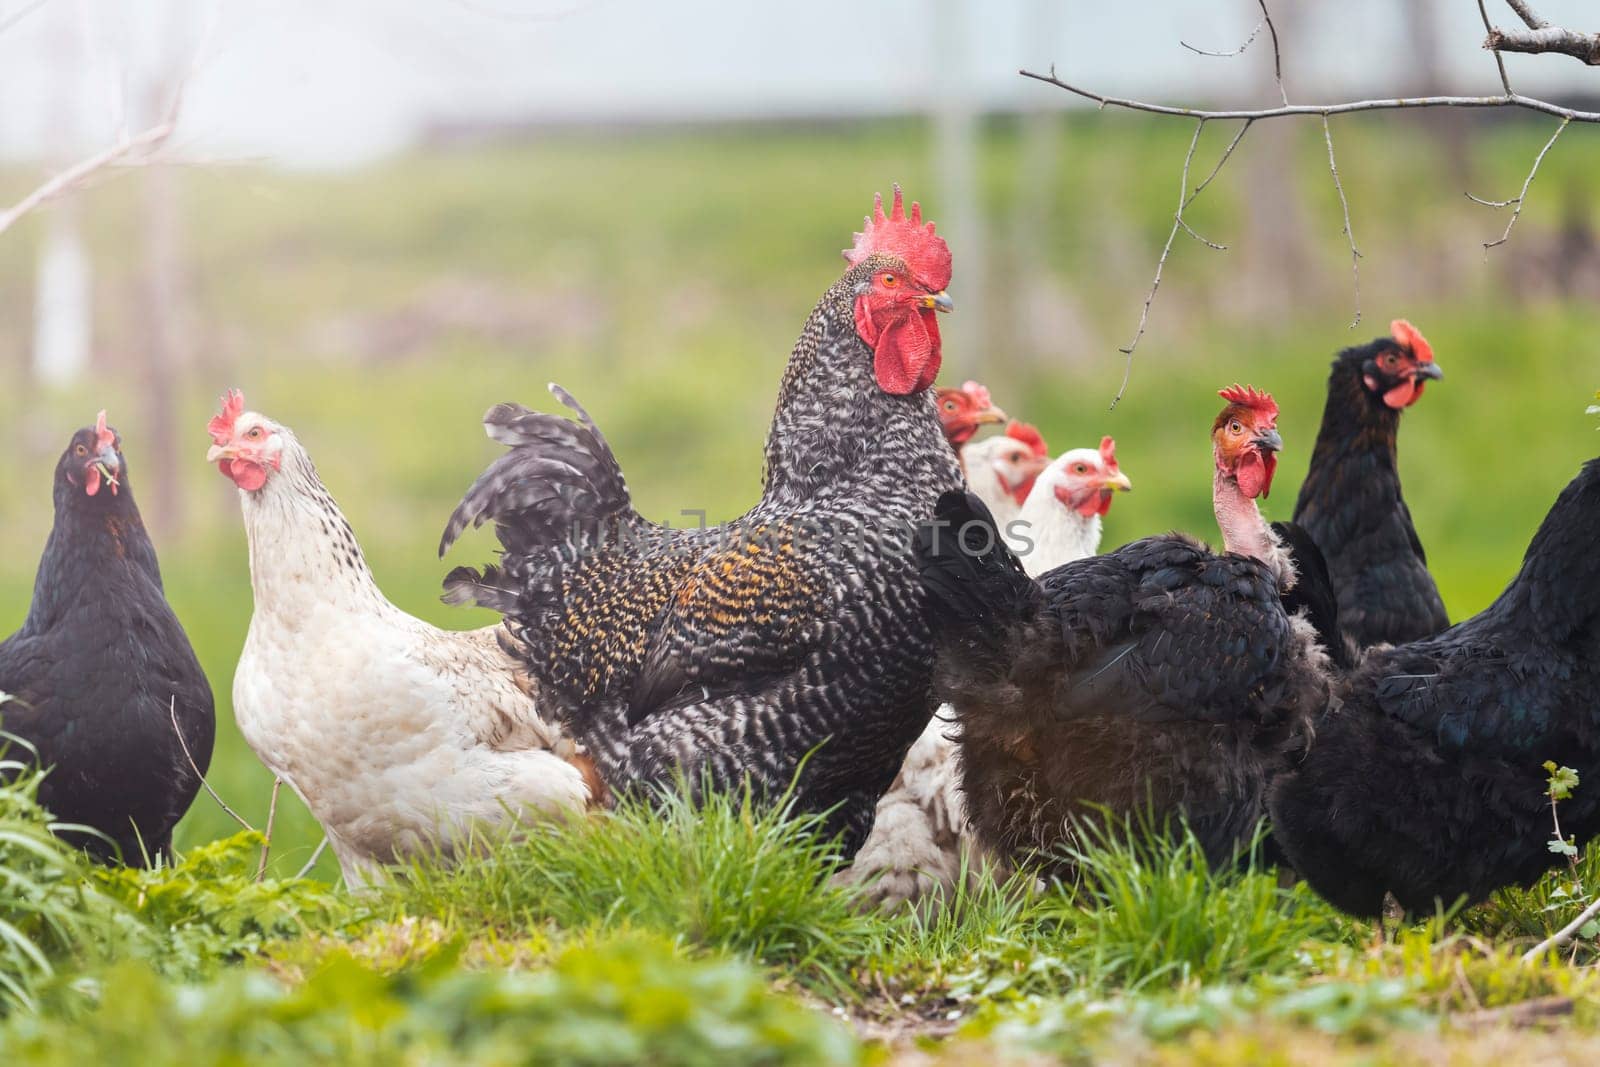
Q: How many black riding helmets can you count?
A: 0